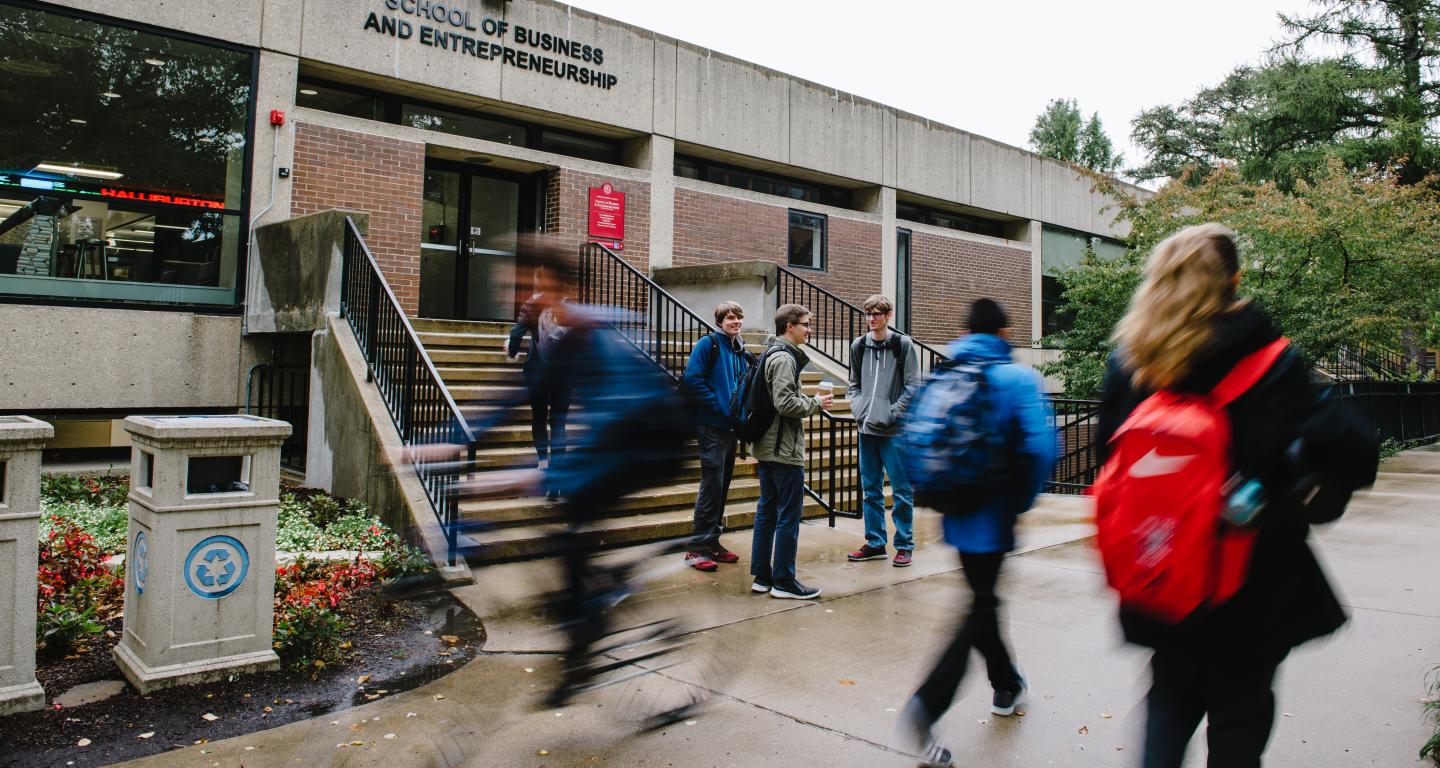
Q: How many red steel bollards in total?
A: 0